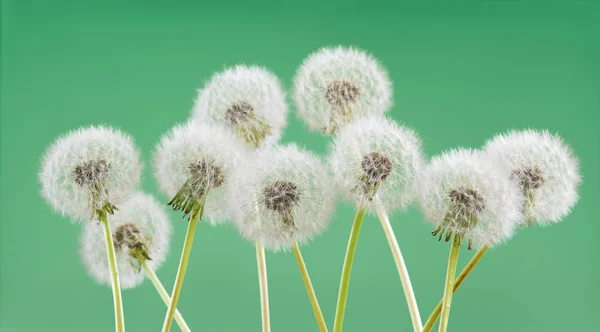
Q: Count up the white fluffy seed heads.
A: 9